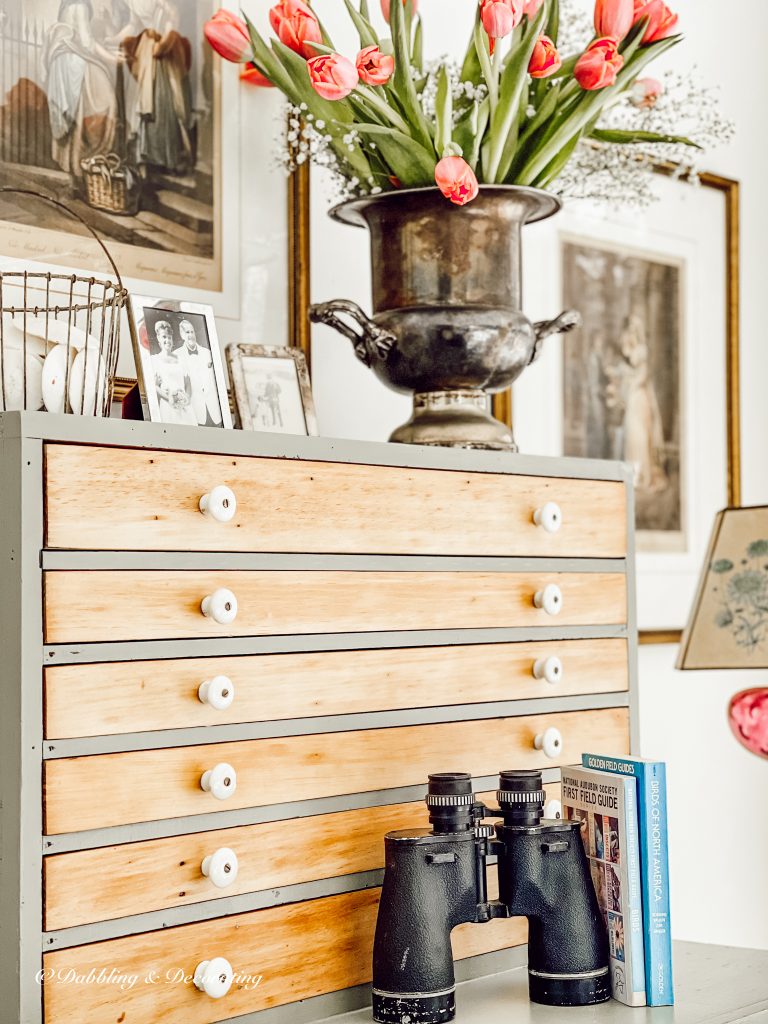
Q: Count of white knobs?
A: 11